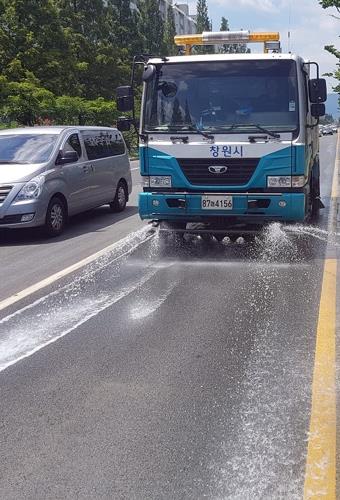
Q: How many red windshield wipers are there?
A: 0